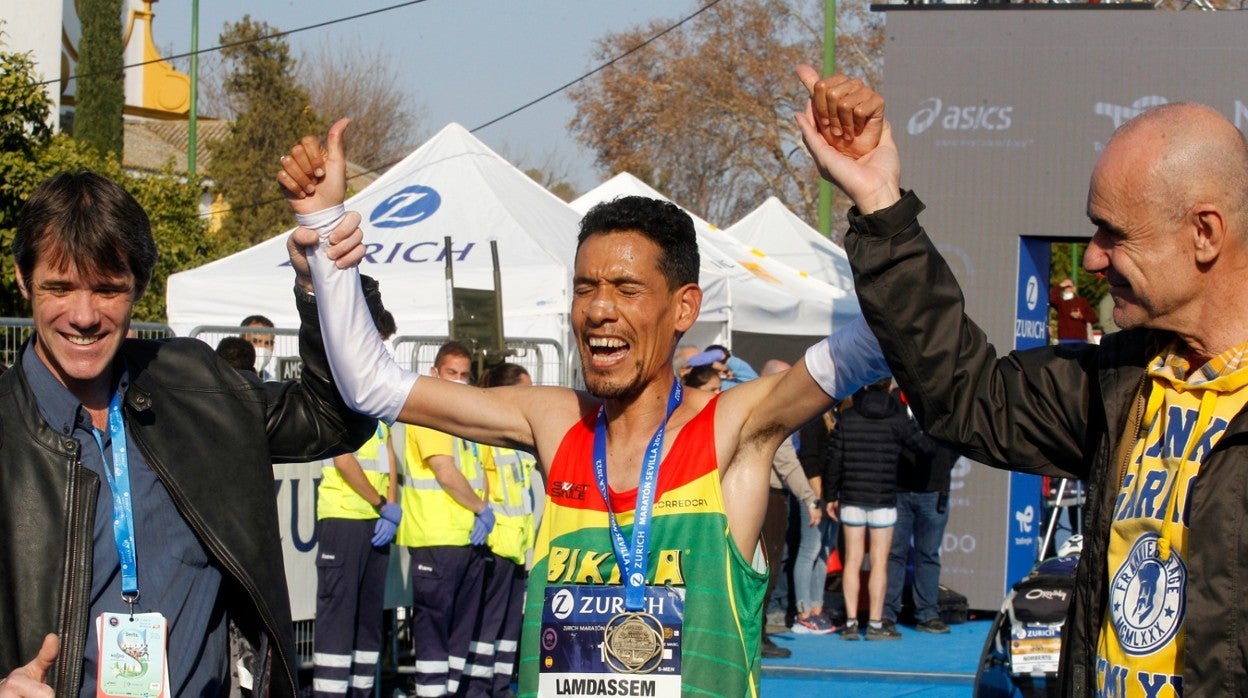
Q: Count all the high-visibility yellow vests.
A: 3